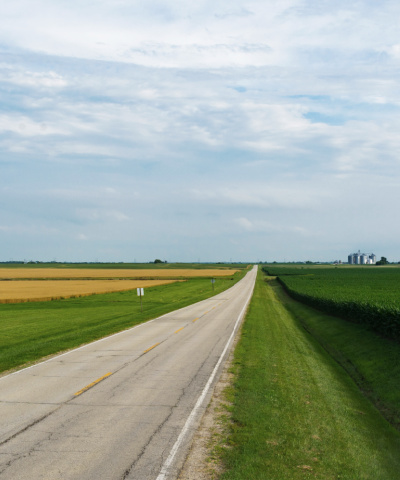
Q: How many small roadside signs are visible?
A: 2